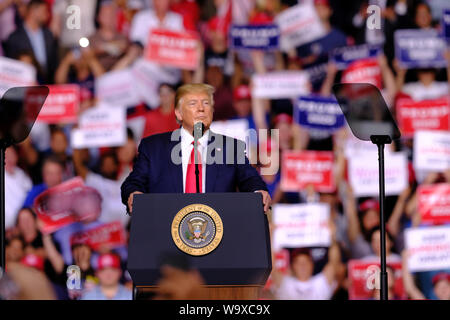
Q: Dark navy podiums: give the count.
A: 1